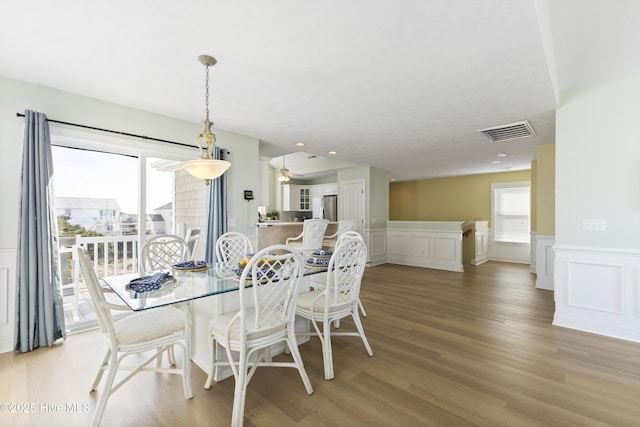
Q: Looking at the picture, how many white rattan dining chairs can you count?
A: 6